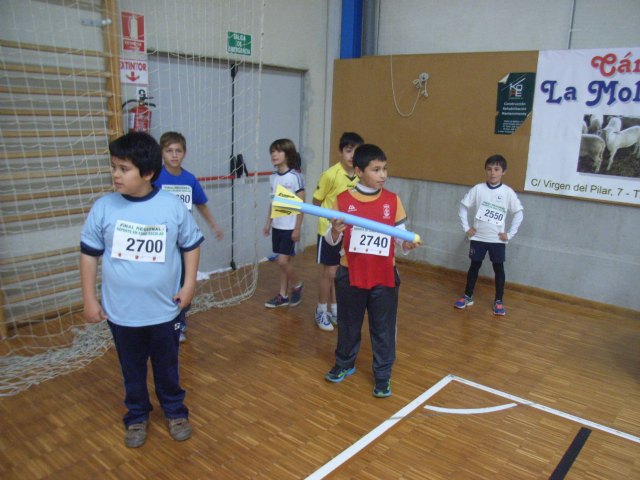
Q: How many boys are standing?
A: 6